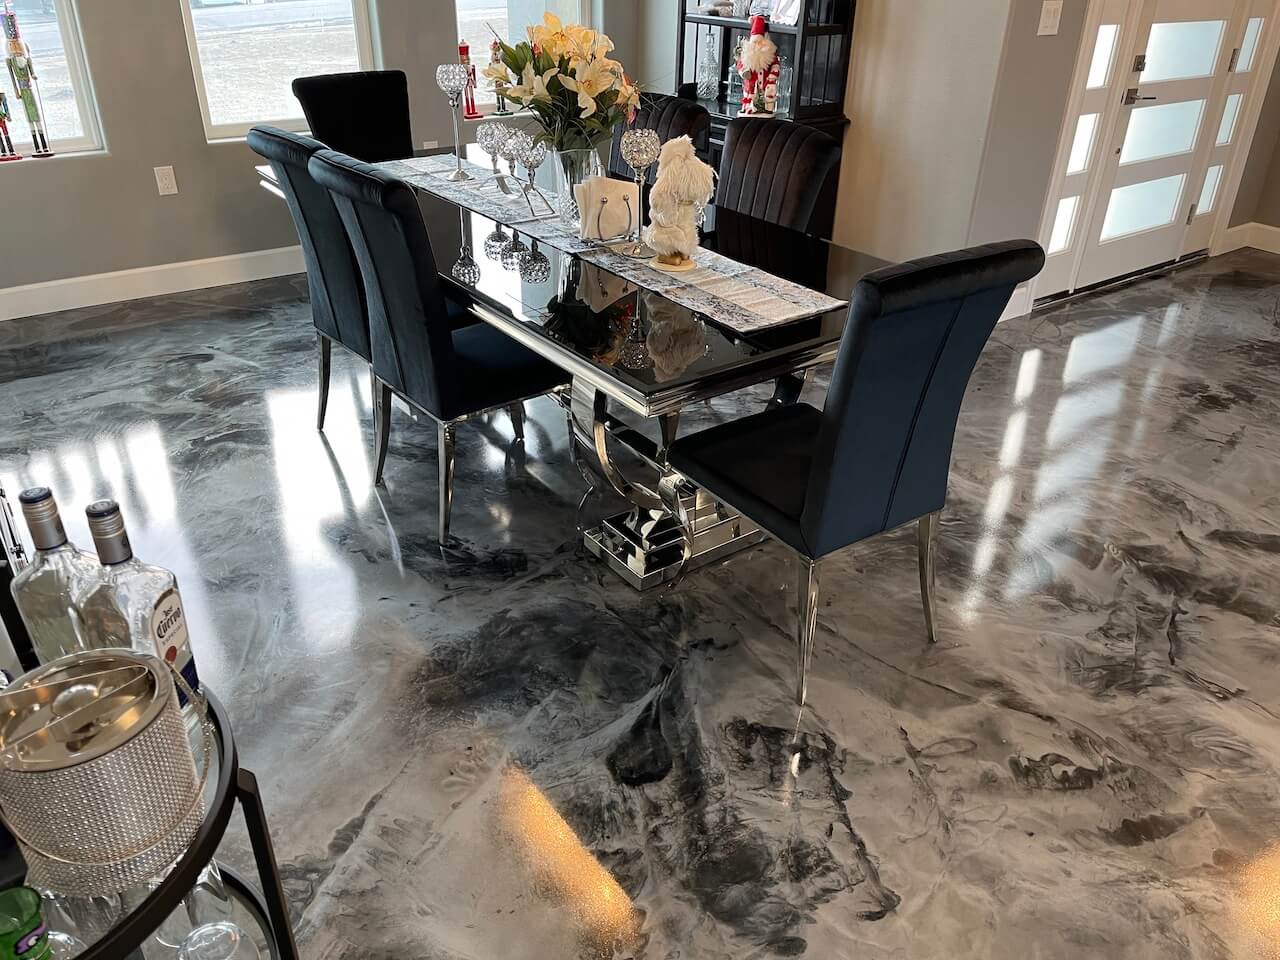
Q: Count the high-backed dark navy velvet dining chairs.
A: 6